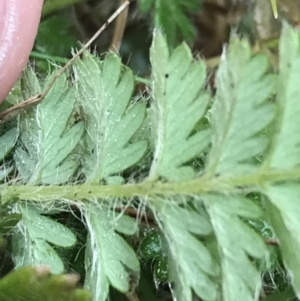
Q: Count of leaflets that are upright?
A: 5